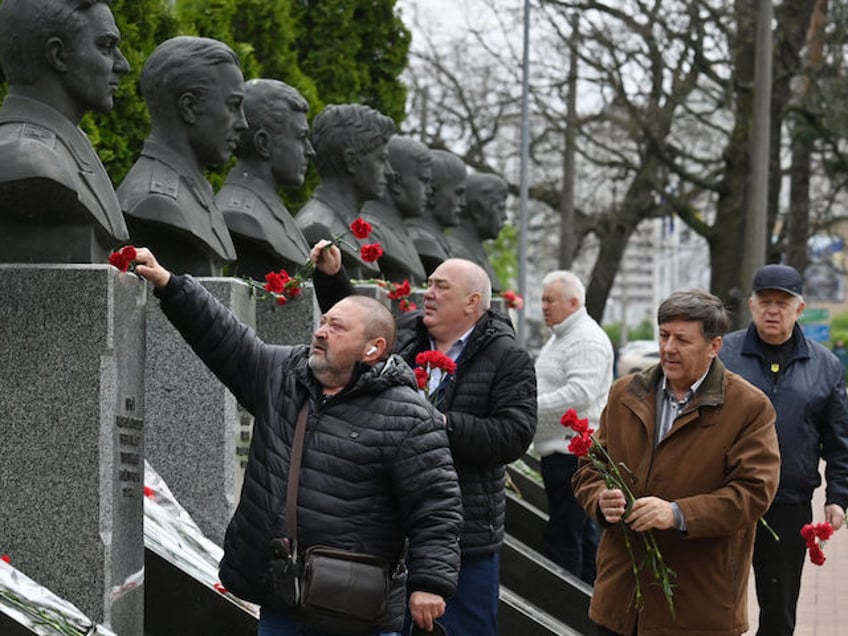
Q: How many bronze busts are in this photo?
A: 7